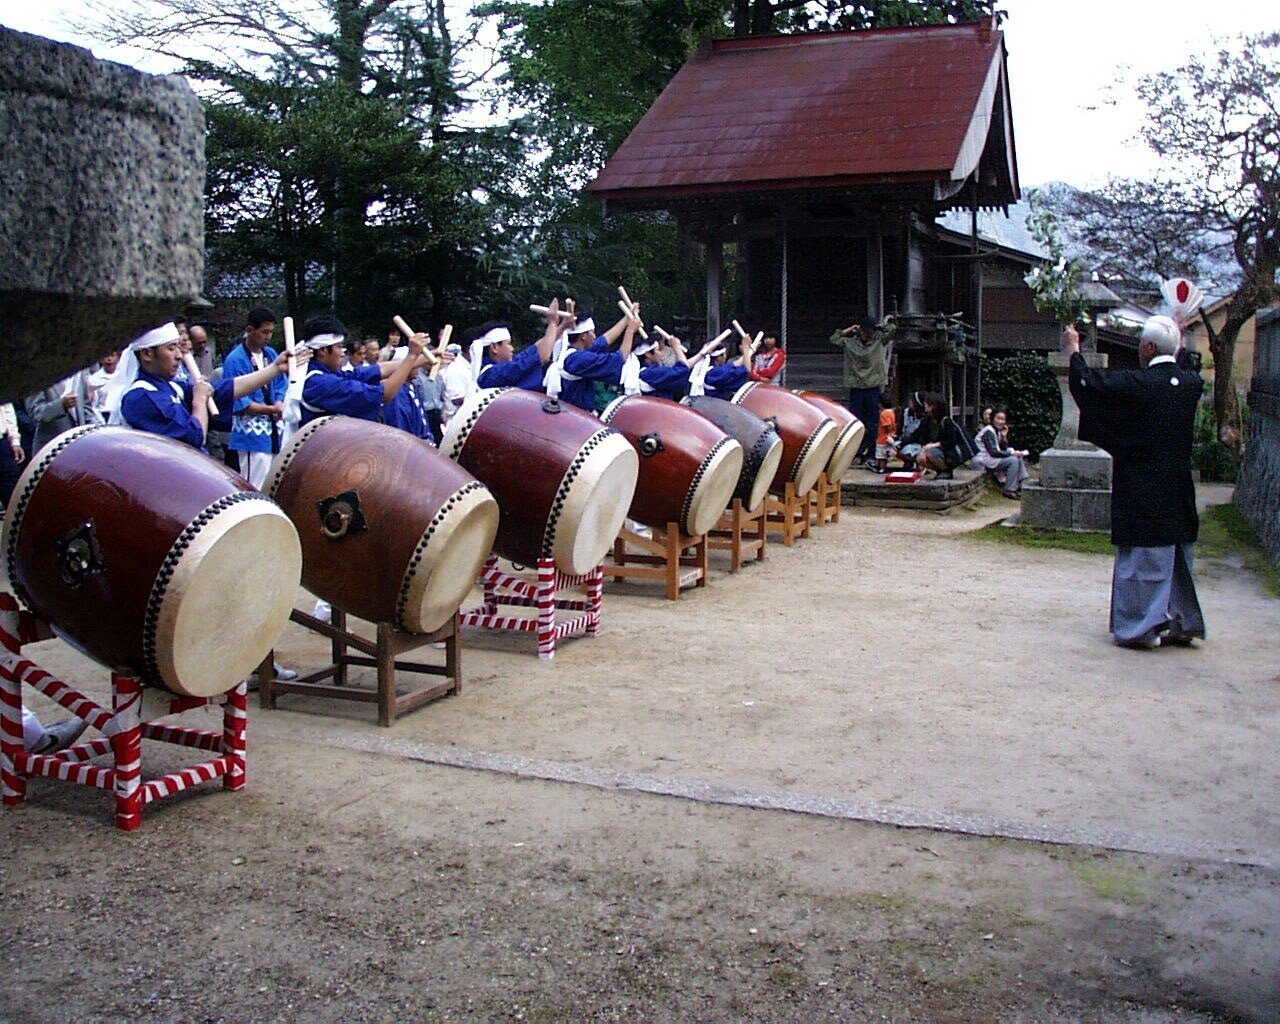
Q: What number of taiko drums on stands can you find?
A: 7